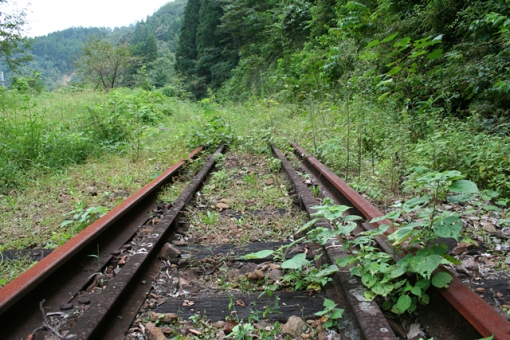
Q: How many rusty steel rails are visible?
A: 4